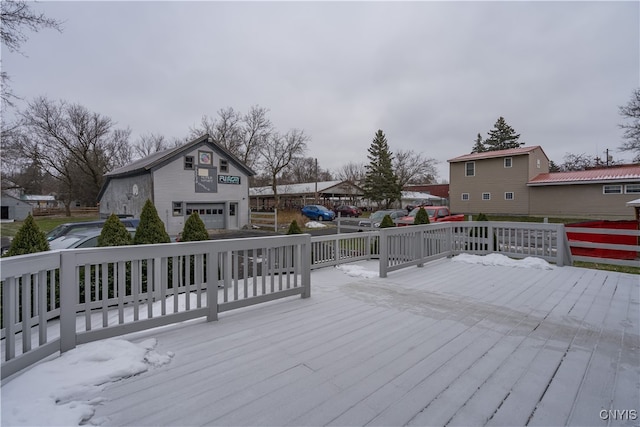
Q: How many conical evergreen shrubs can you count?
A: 8